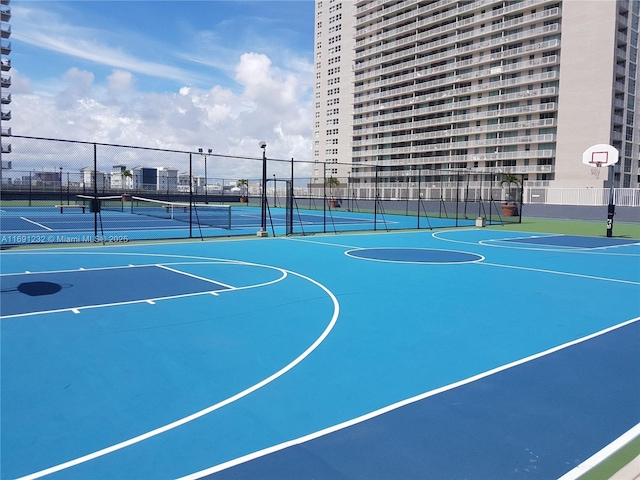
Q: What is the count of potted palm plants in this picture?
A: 4